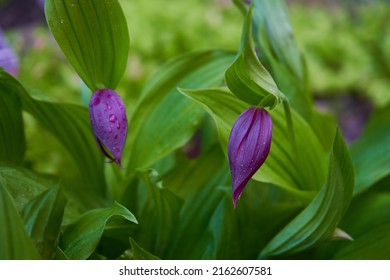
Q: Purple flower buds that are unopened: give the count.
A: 2